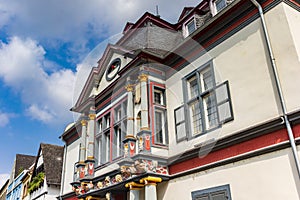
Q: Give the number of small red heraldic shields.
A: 4